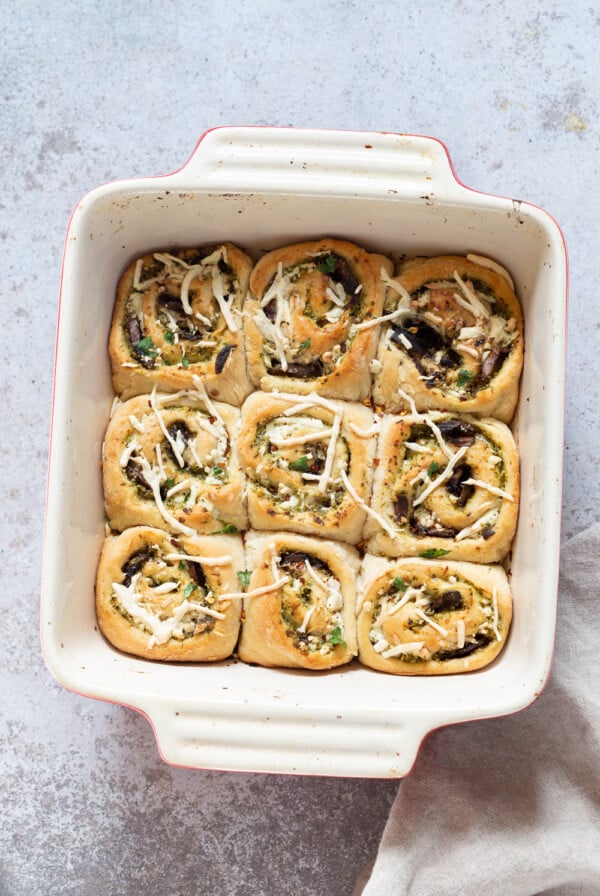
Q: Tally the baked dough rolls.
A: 9